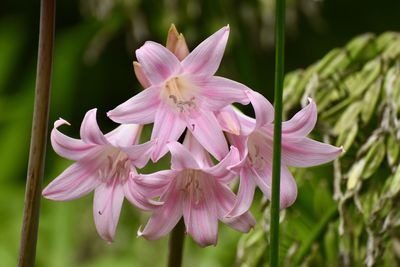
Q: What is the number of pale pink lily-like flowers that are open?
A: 4